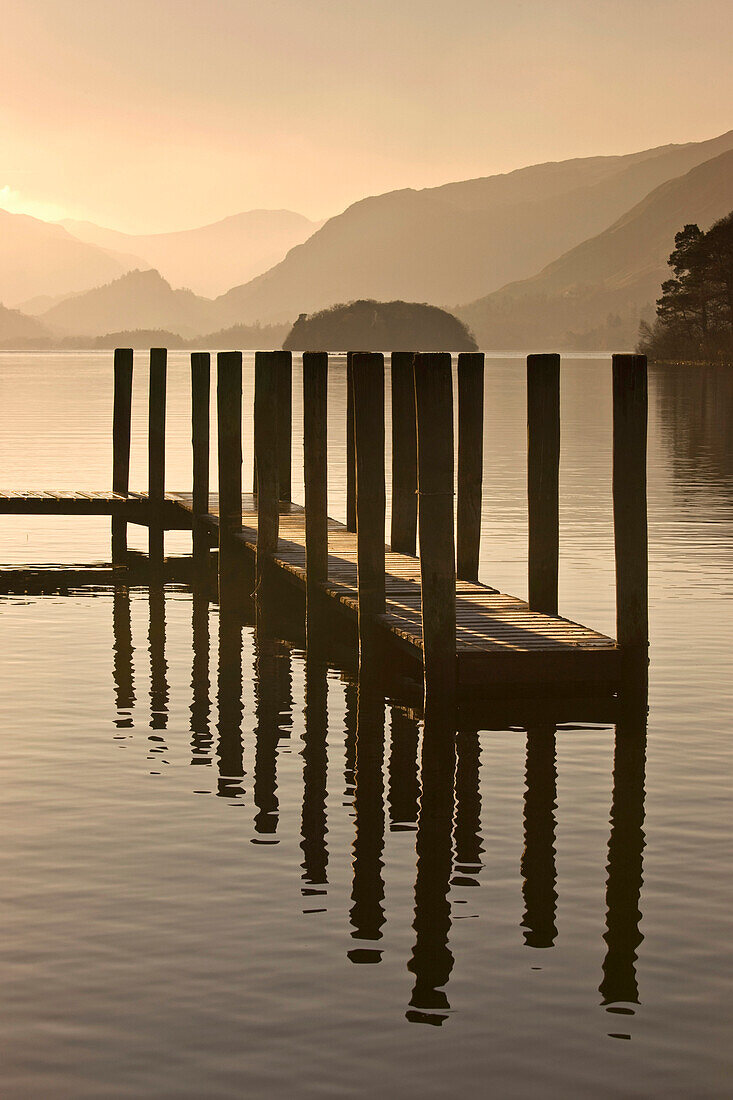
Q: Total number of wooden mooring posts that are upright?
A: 14